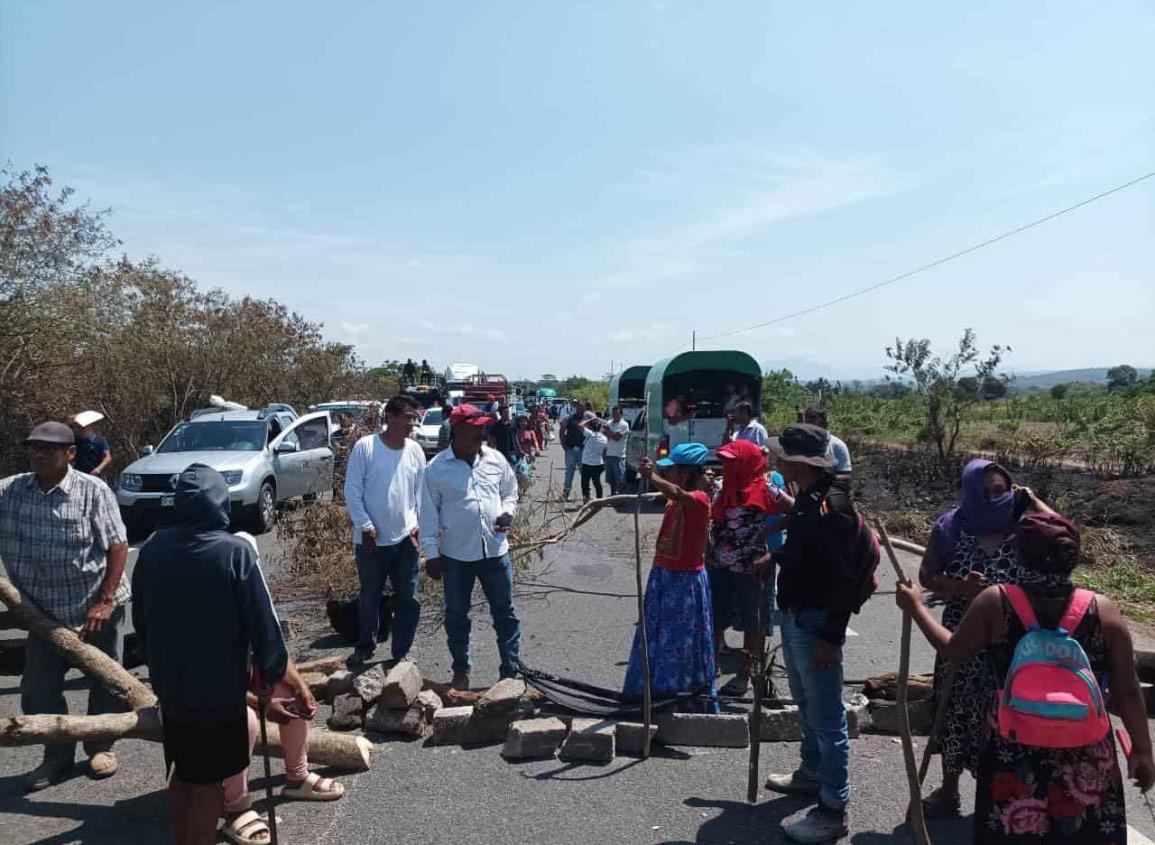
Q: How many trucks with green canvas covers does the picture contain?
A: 2